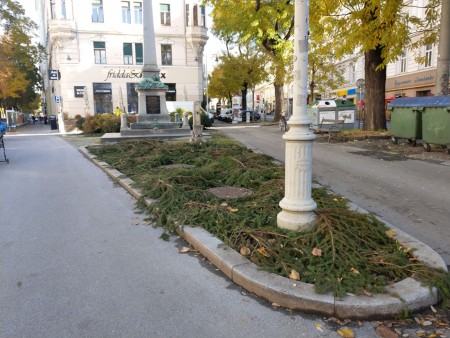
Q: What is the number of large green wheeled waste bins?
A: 2